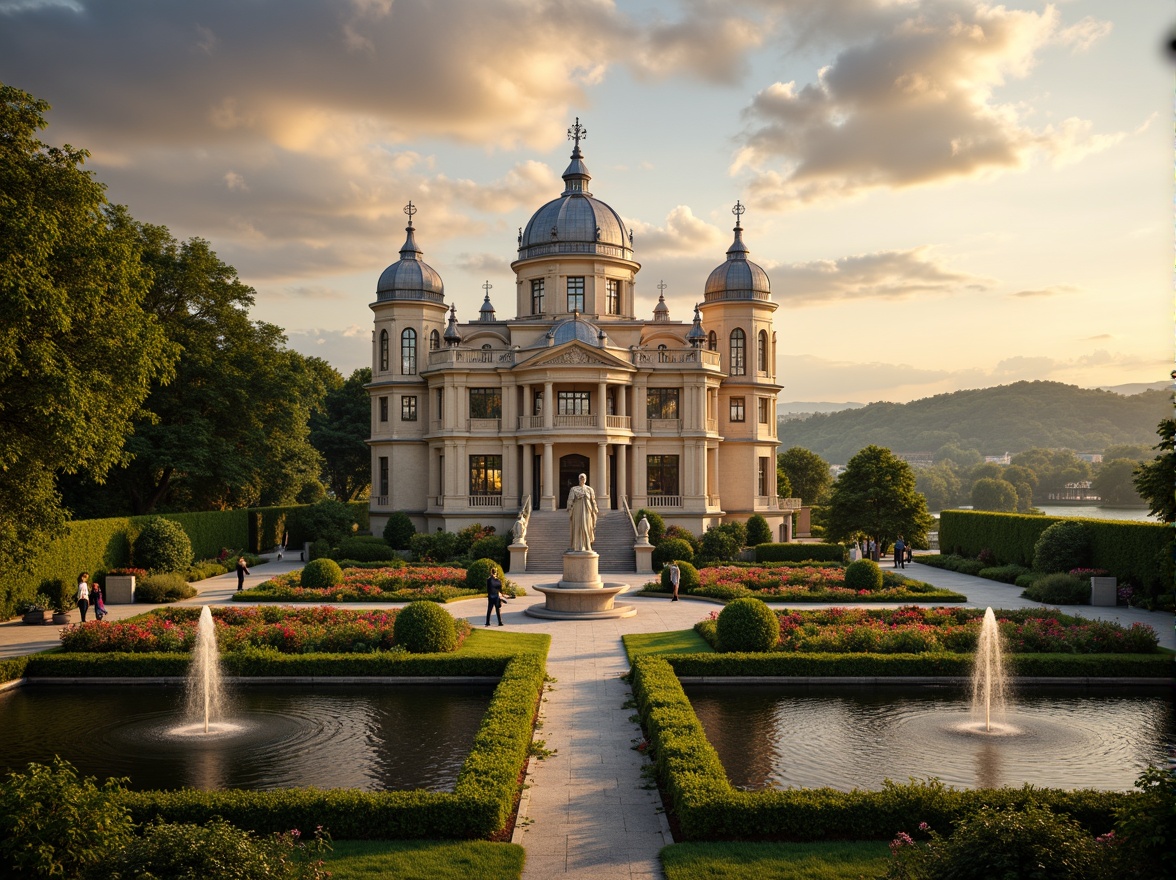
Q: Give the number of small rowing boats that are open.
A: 0